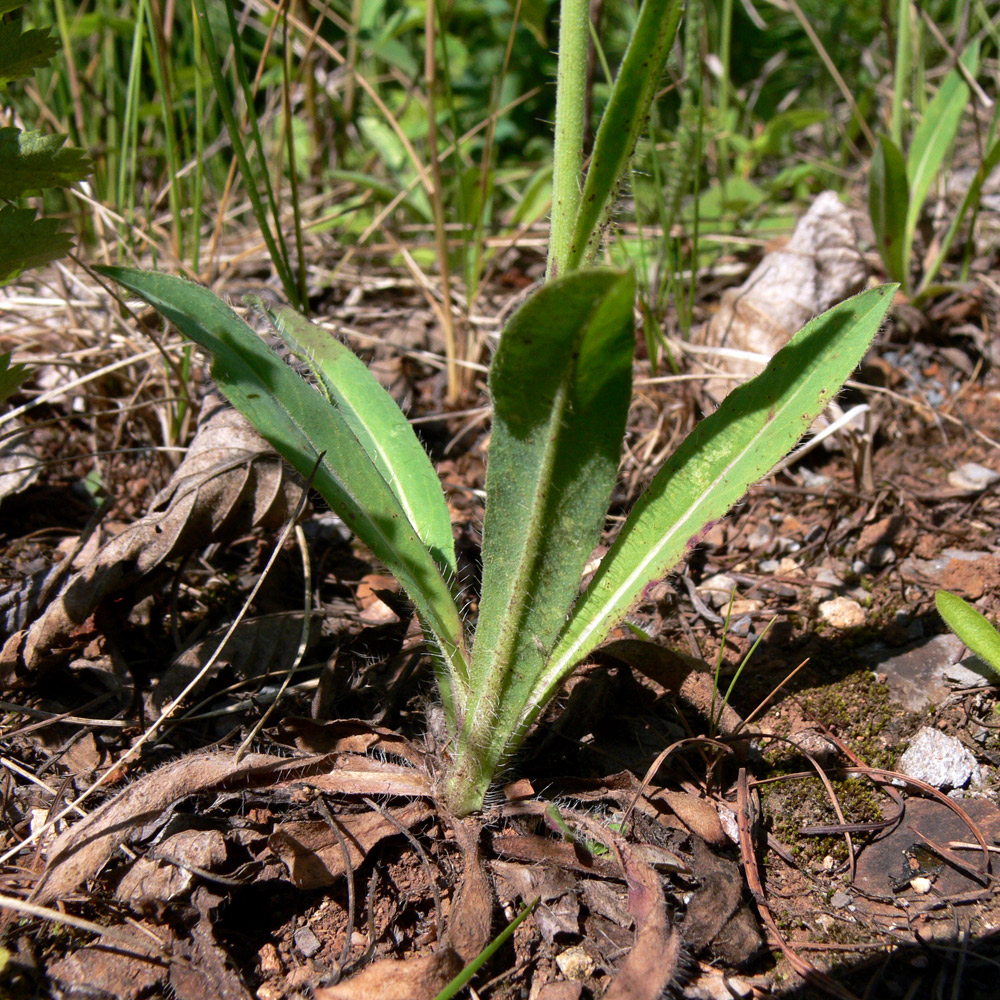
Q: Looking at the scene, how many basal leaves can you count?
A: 4